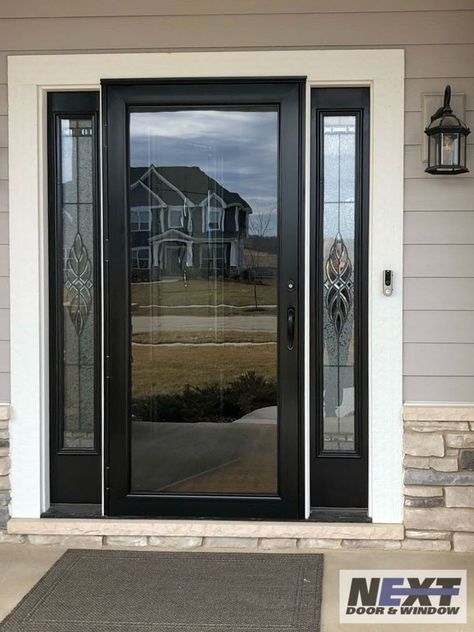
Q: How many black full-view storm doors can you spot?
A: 1